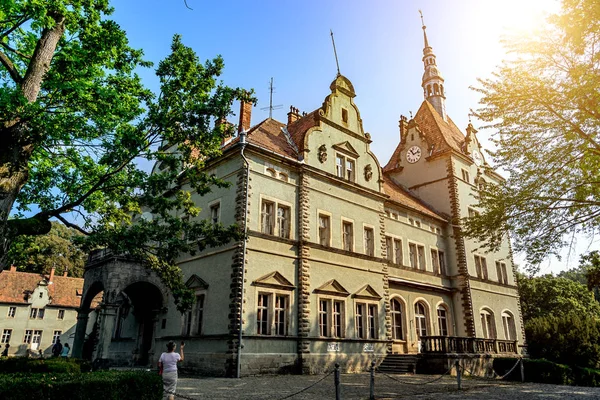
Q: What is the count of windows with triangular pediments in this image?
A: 5